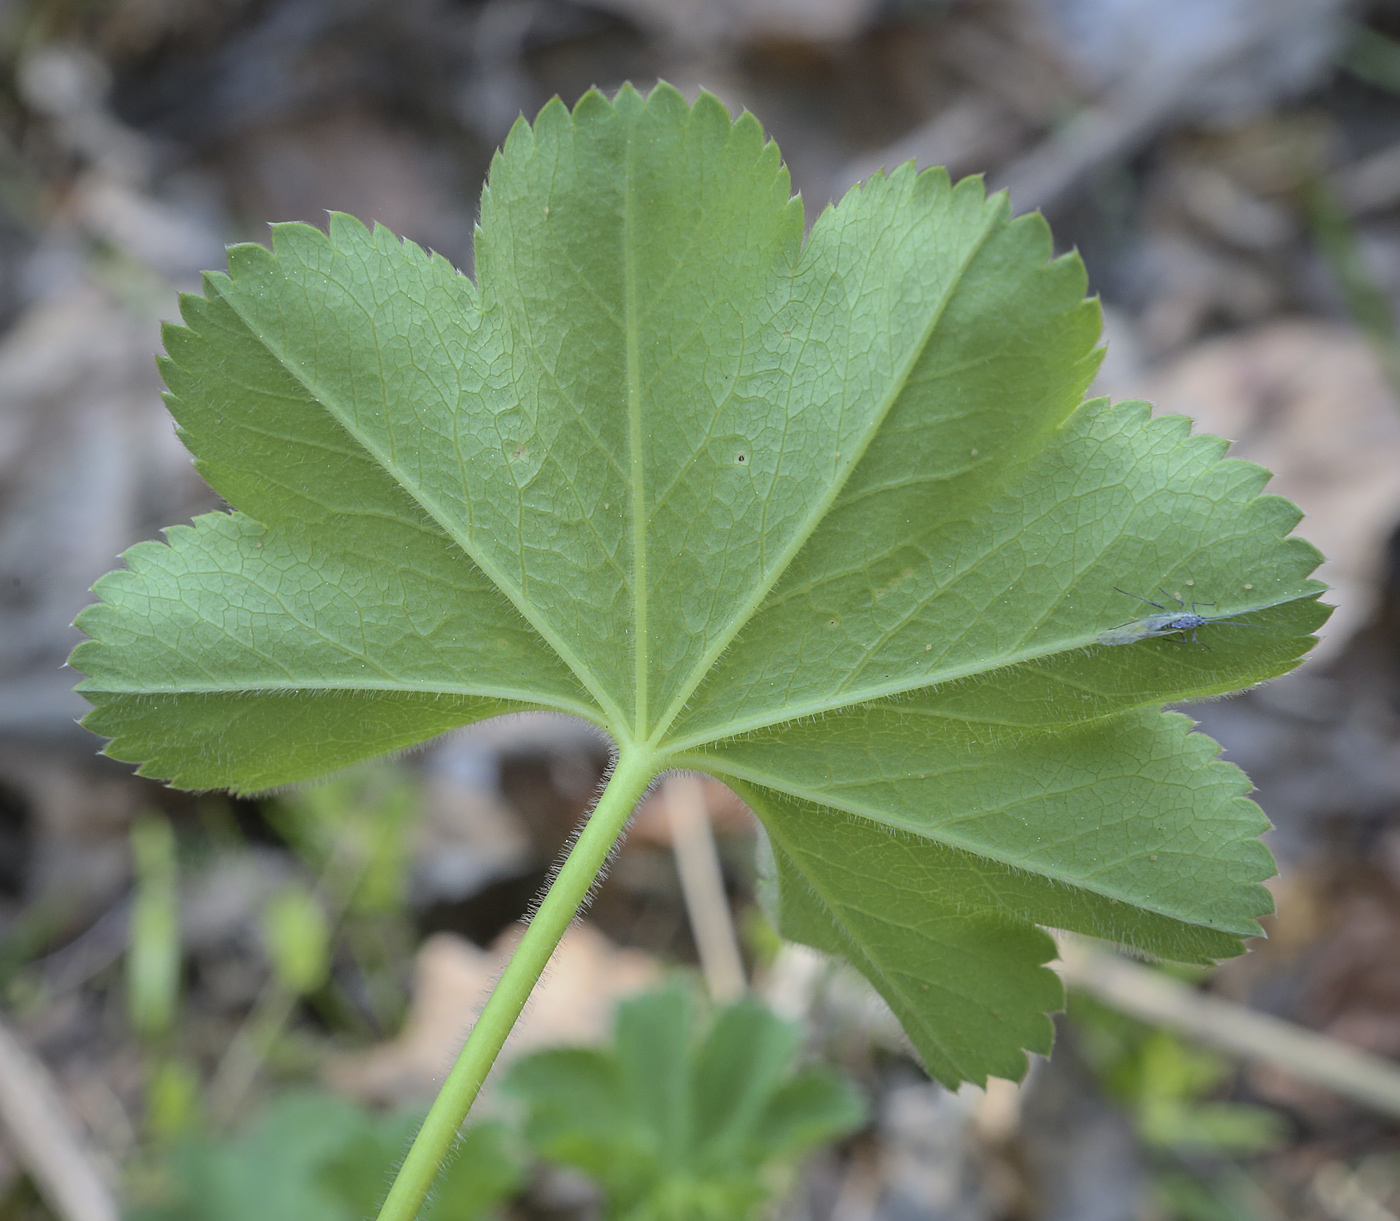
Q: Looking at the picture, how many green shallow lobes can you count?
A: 7